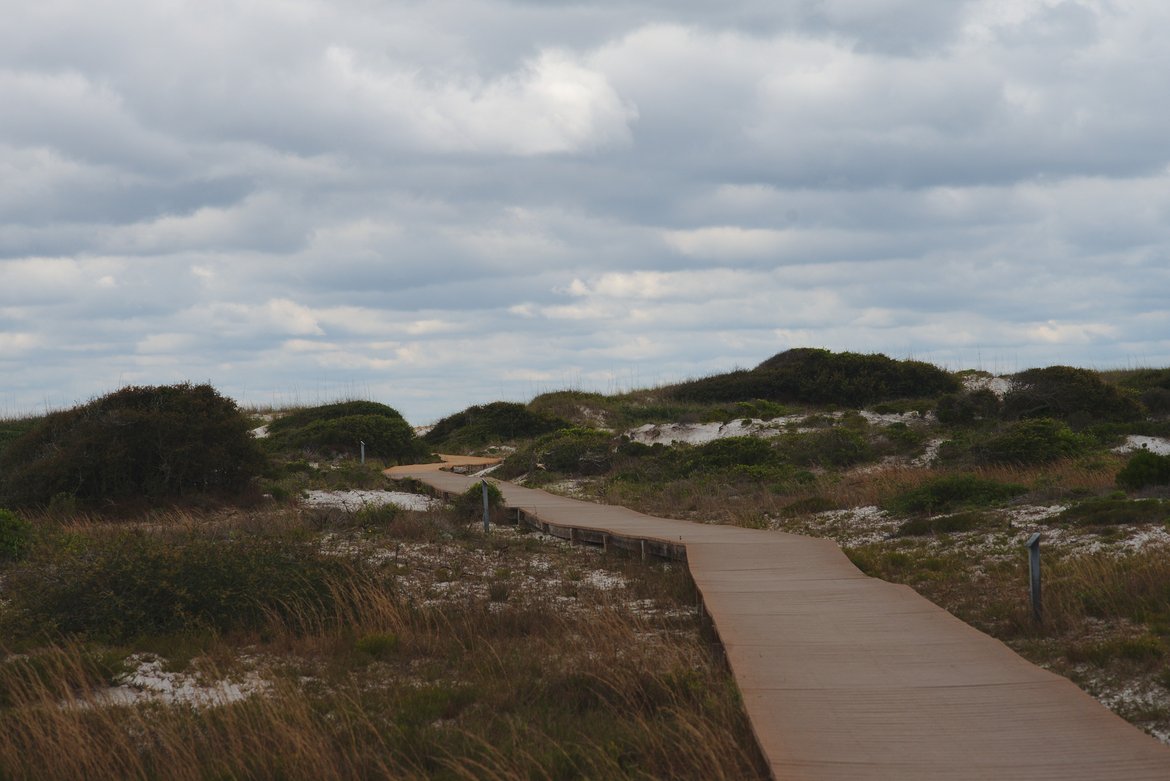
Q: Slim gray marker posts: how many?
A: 3